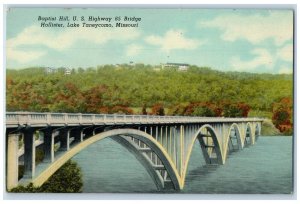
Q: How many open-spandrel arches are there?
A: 5